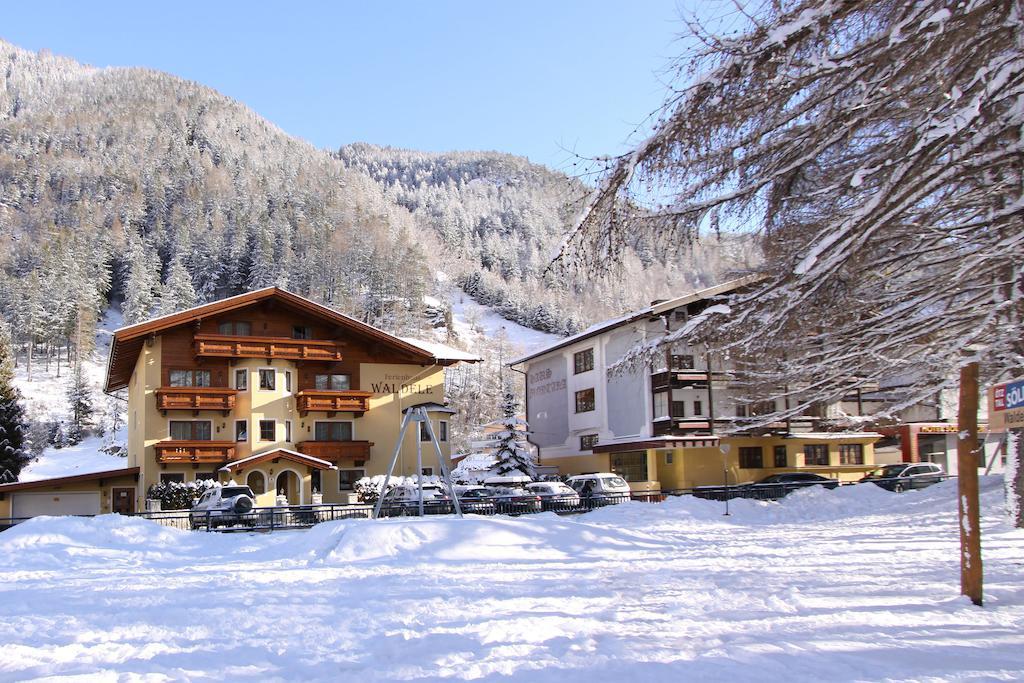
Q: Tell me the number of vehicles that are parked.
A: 8